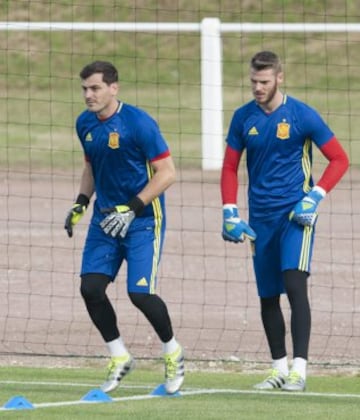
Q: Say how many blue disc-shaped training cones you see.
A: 3